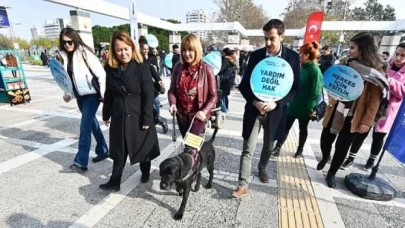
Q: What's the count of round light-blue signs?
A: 6